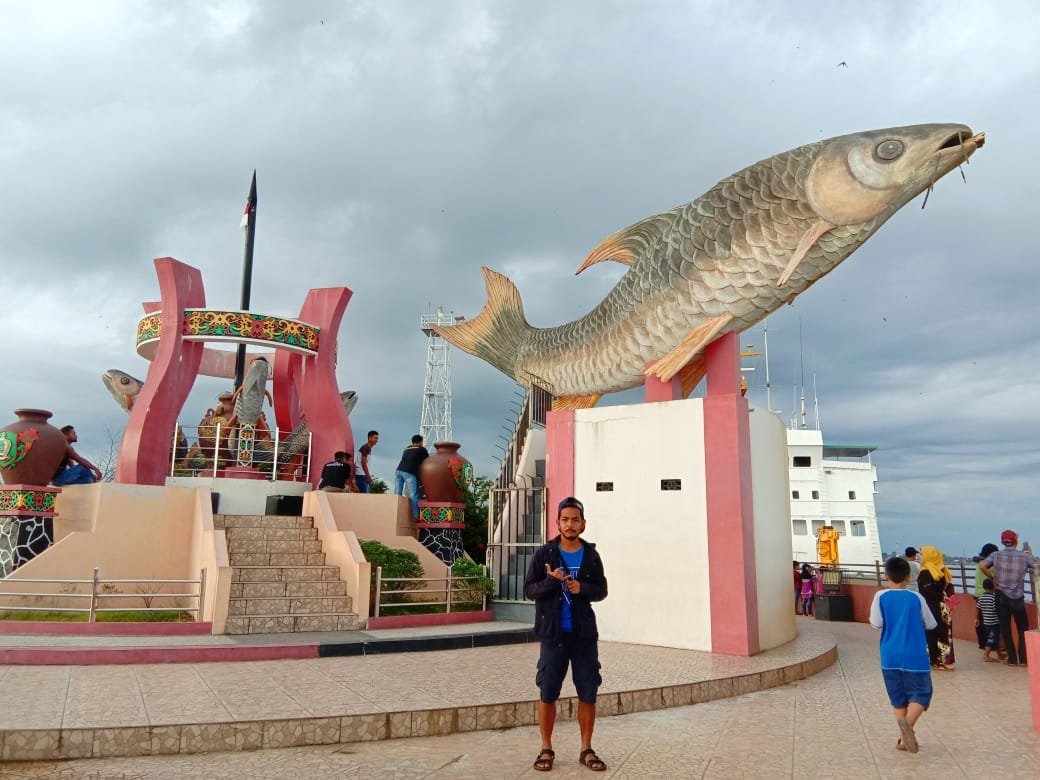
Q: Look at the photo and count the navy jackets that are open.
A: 1